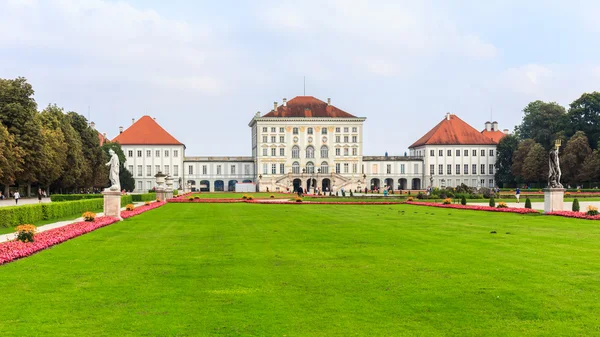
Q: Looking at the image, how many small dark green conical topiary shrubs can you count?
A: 4